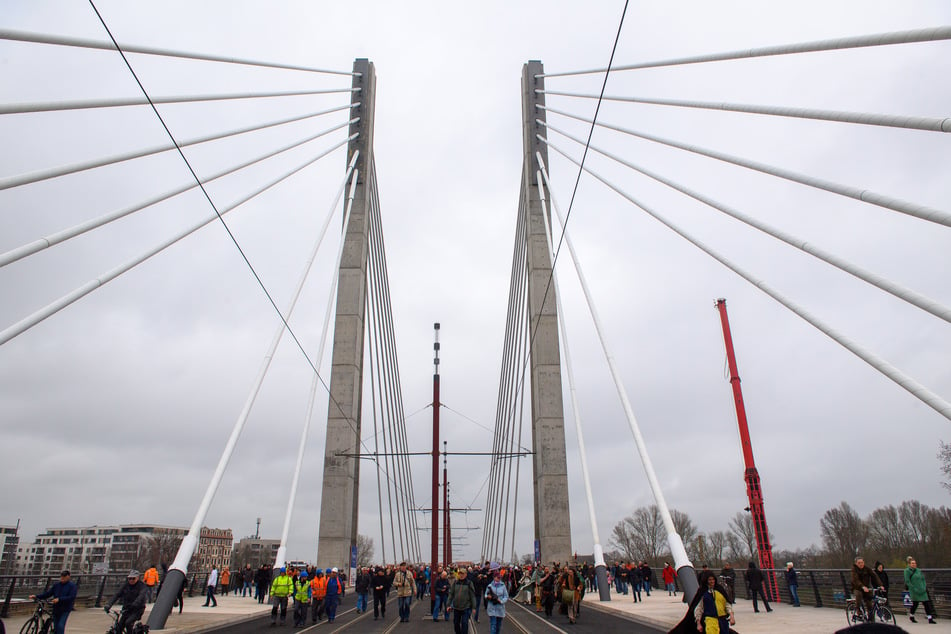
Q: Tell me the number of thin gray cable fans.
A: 2